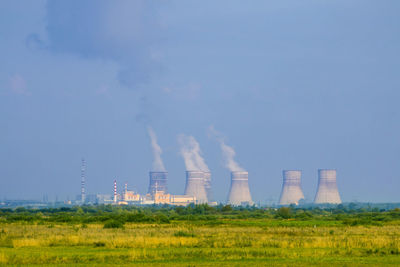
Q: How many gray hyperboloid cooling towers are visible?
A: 6